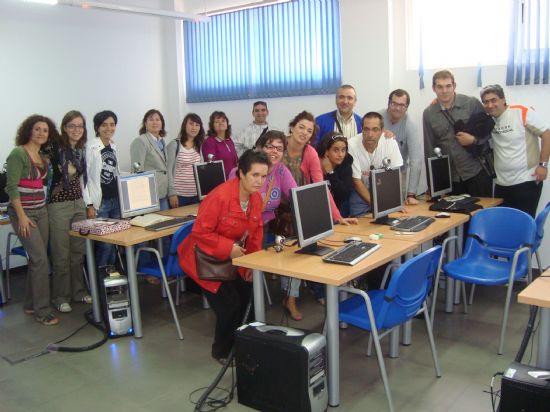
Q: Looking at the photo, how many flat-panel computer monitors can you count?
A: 5